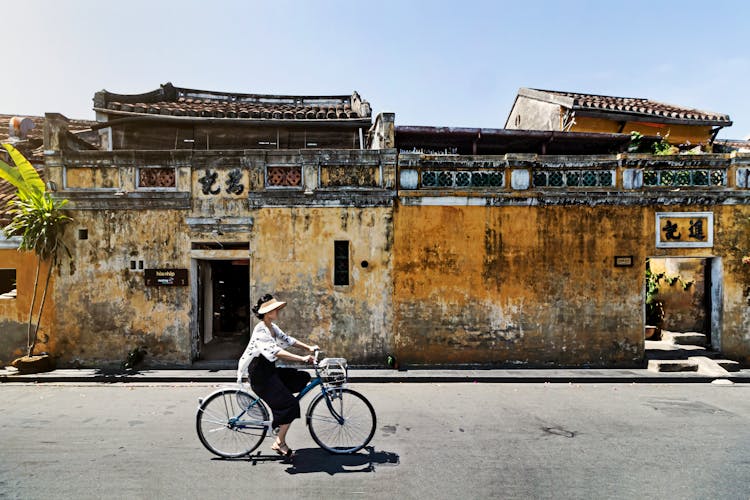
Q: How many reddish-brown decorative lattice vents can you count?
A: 2